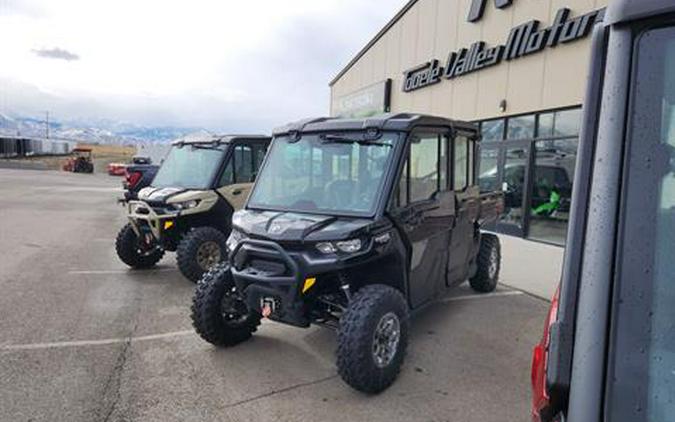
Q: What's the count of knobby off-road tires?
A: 5